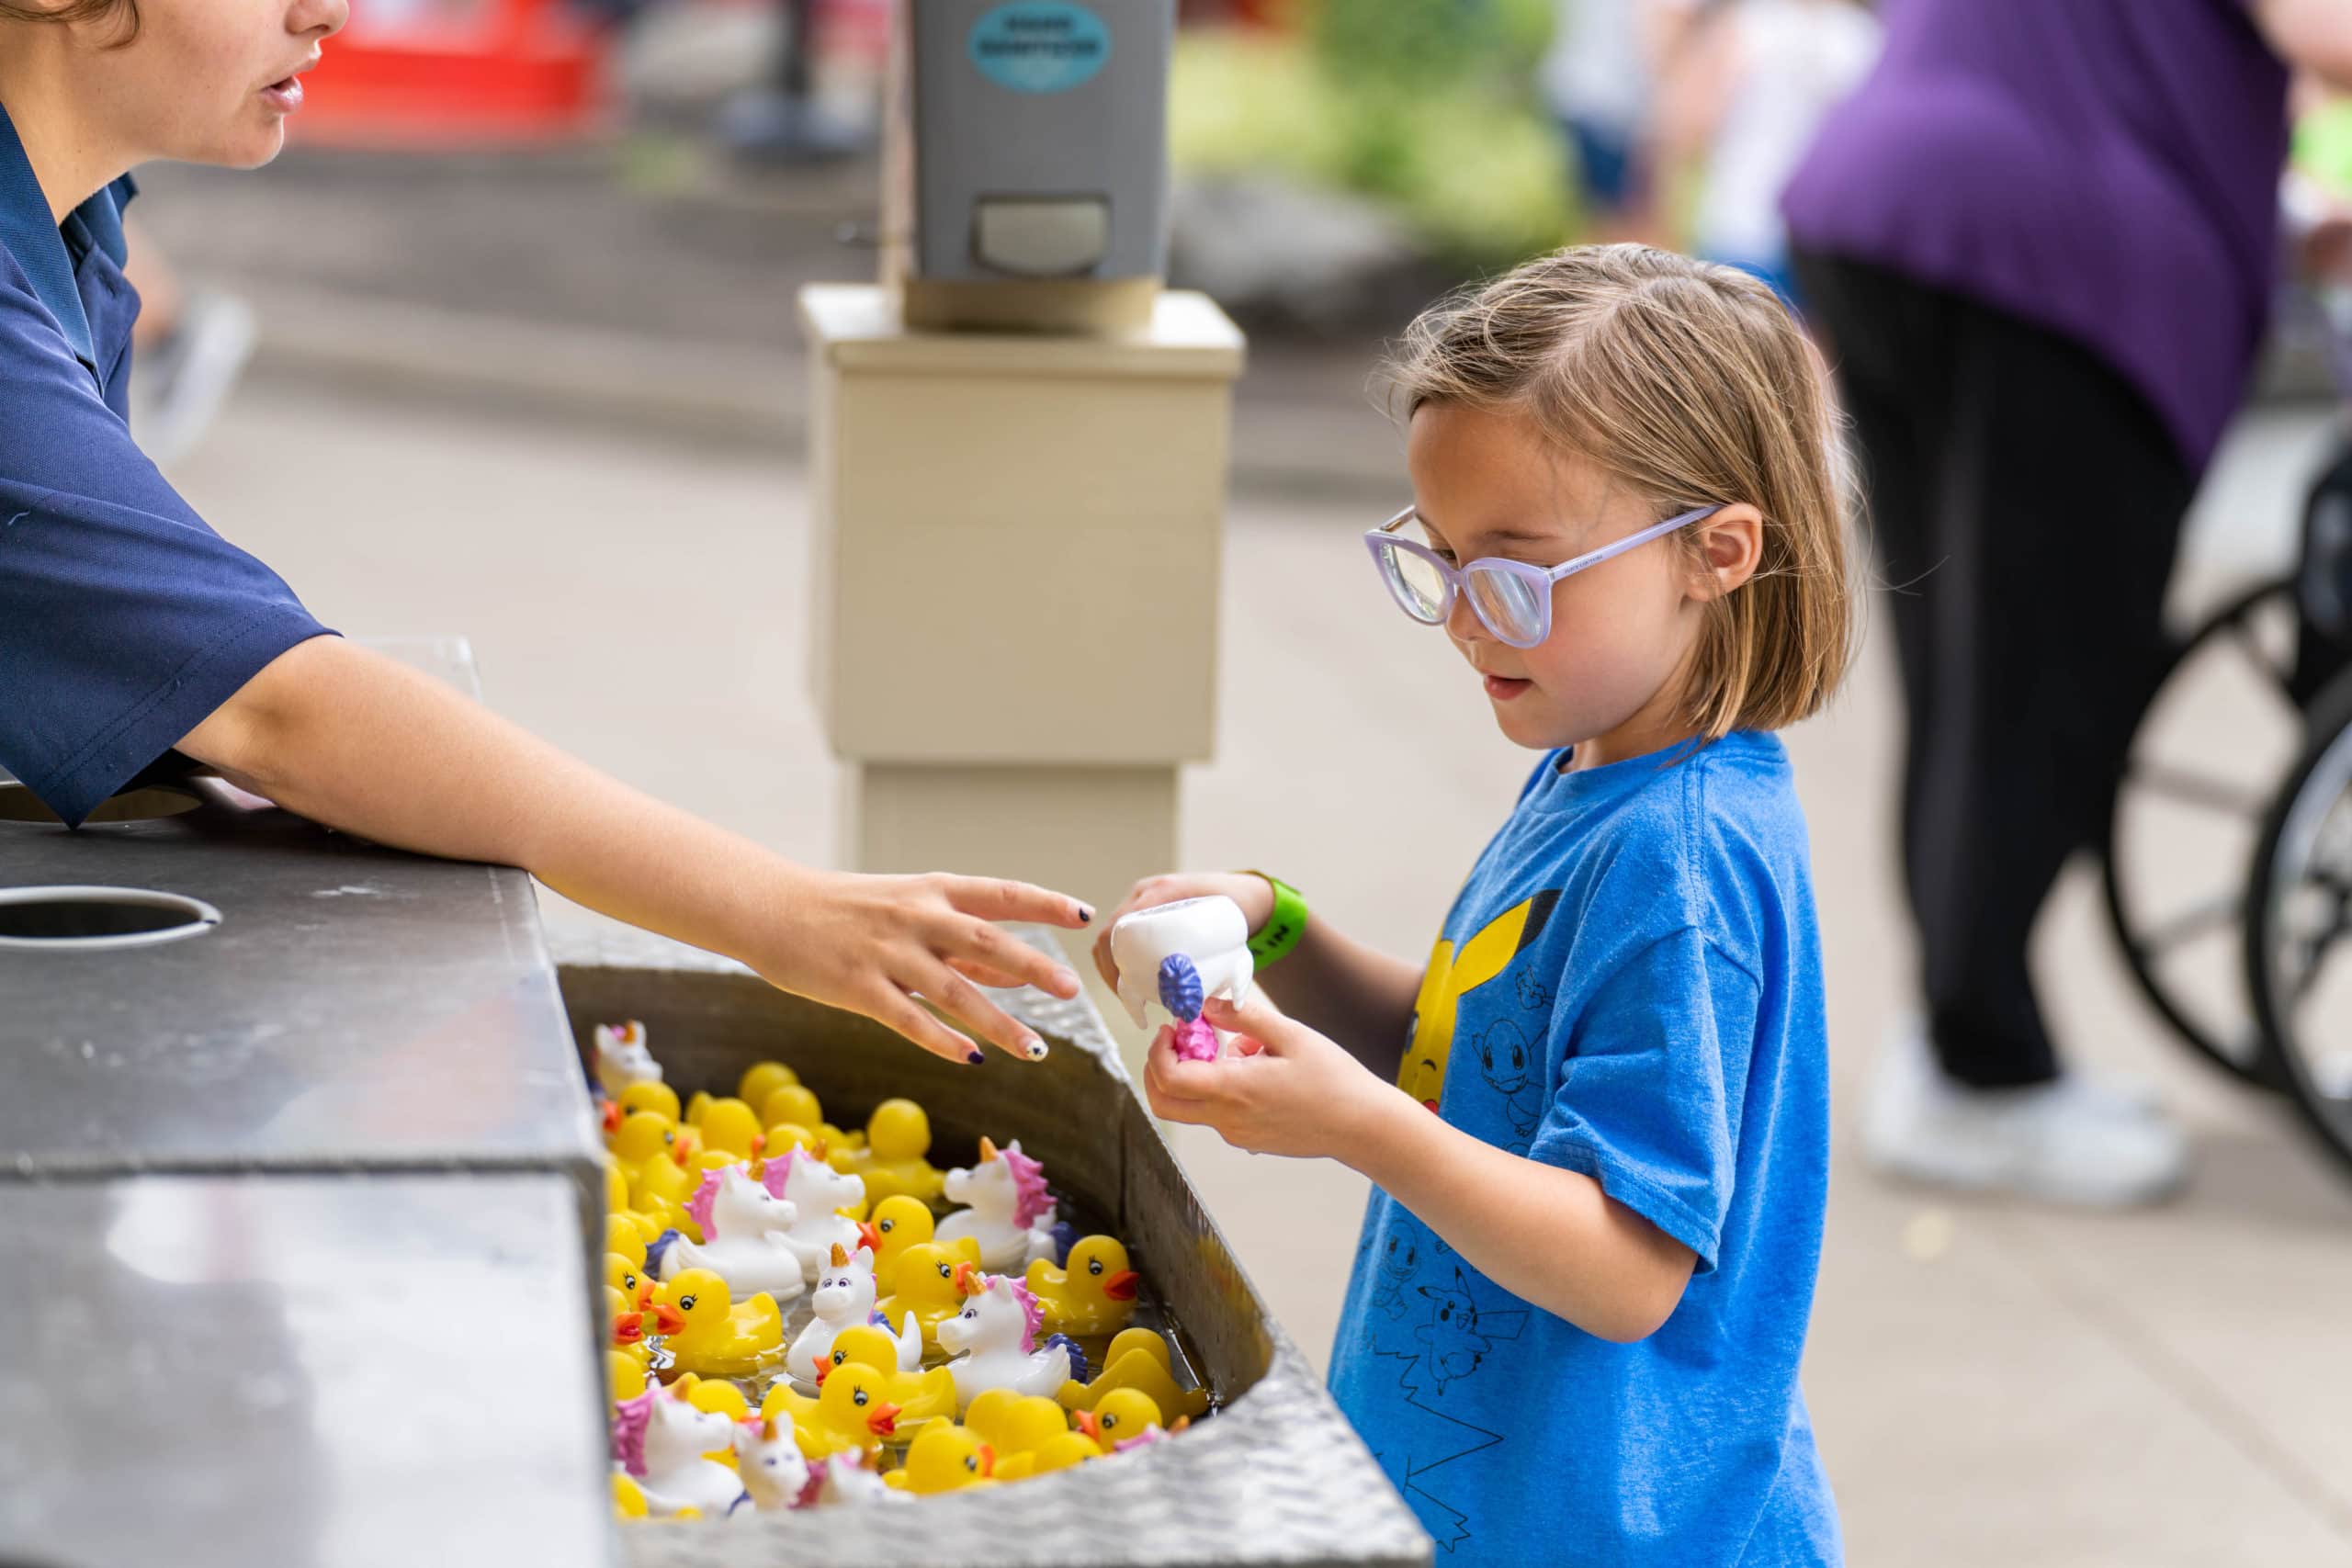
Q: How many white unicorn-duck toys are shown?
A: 11